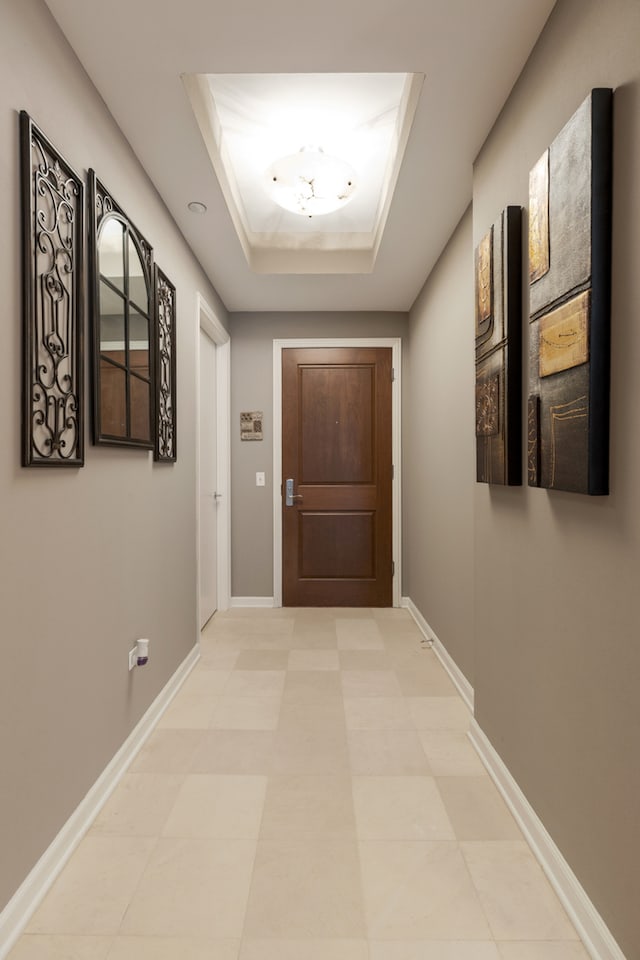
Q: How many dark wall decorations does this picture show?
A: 5